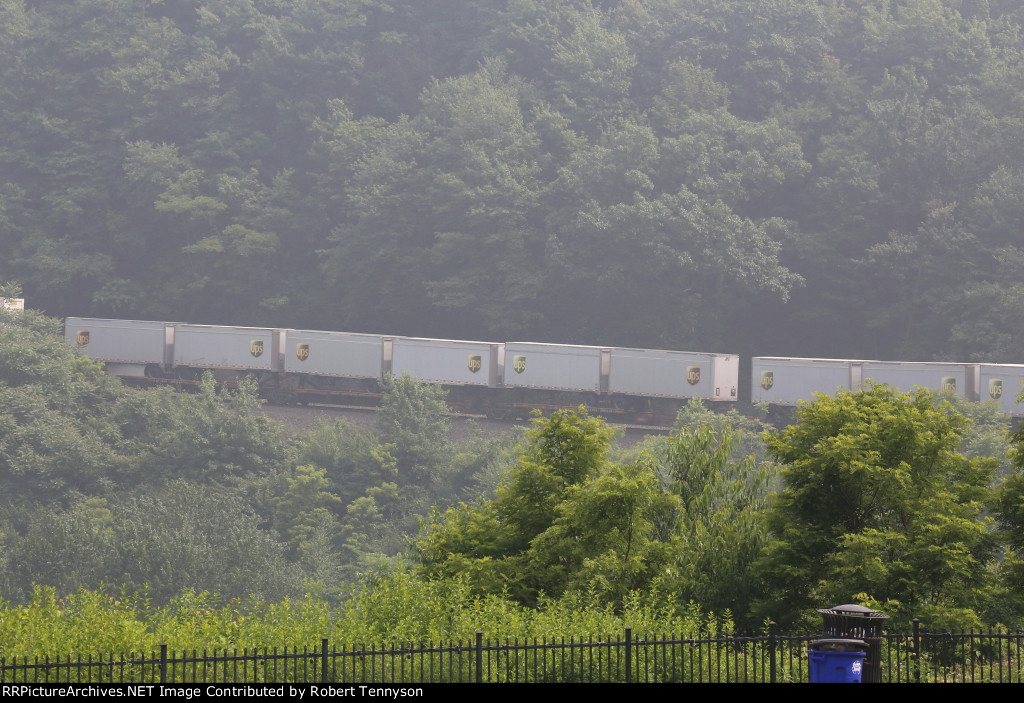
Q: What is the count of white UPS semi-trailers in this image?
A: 9